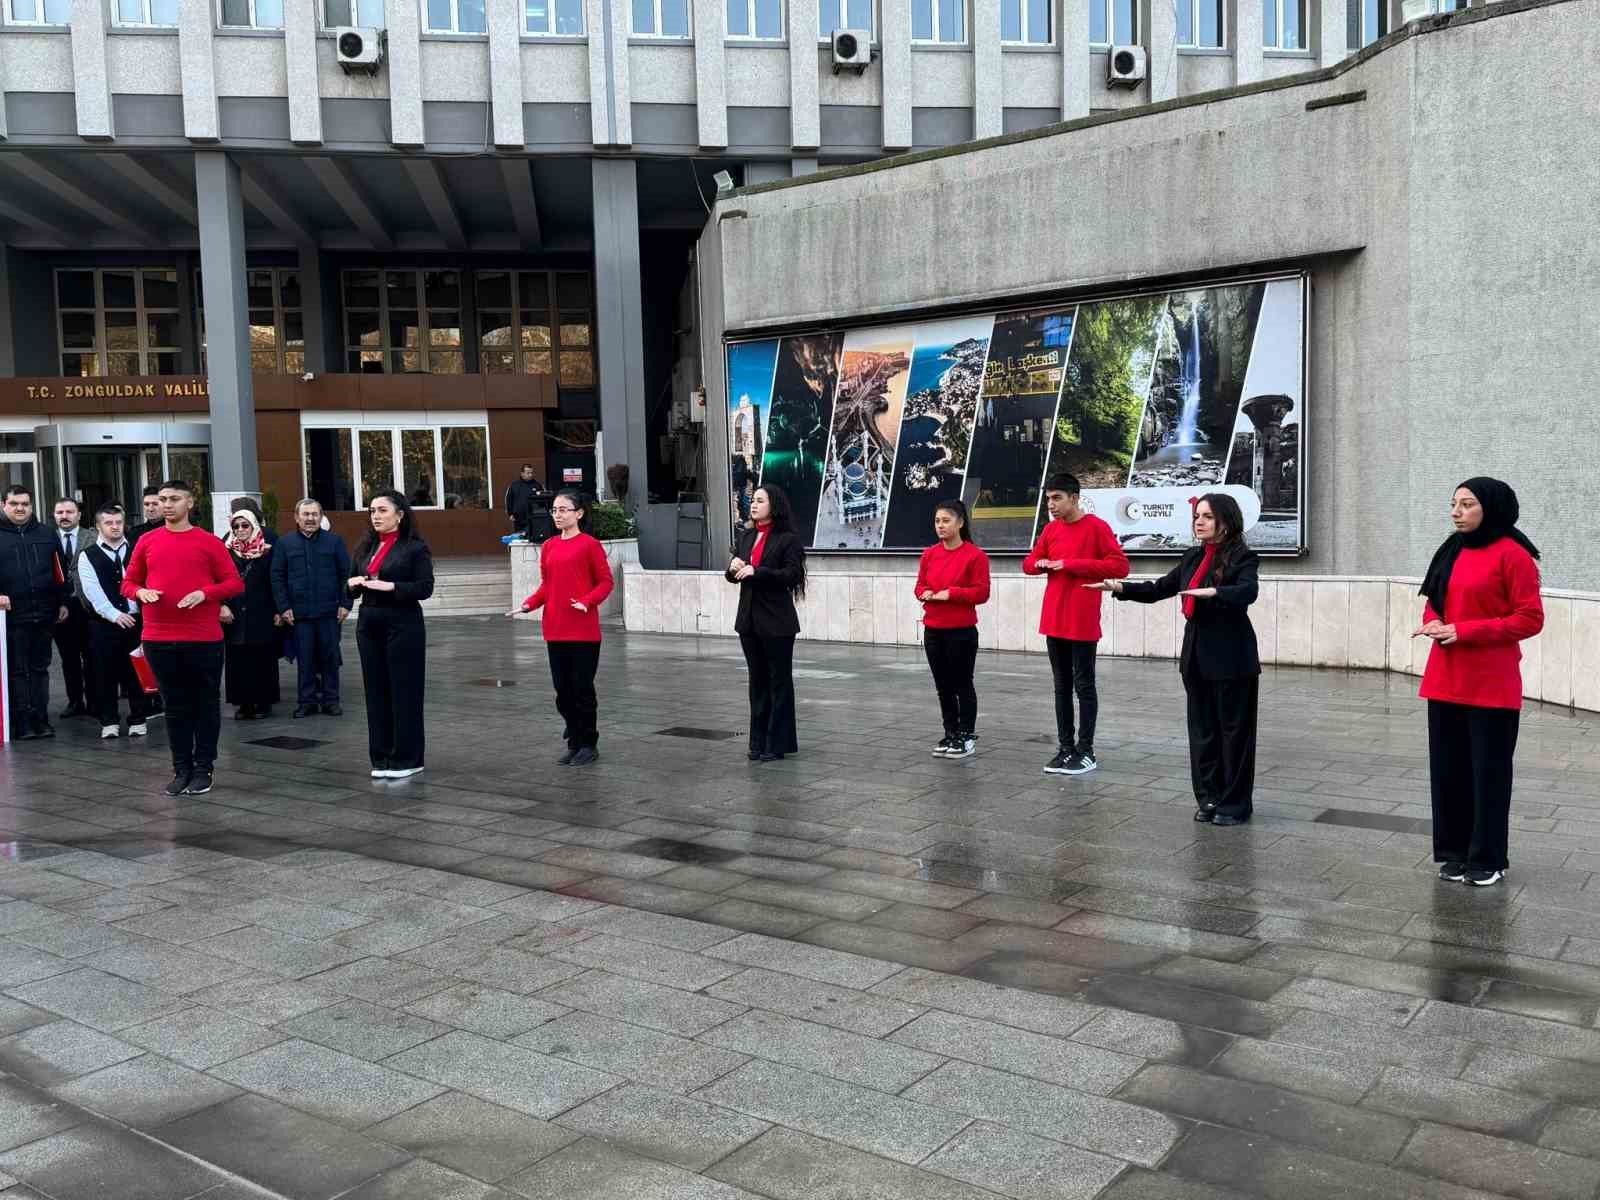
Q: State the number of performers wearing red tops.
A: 5